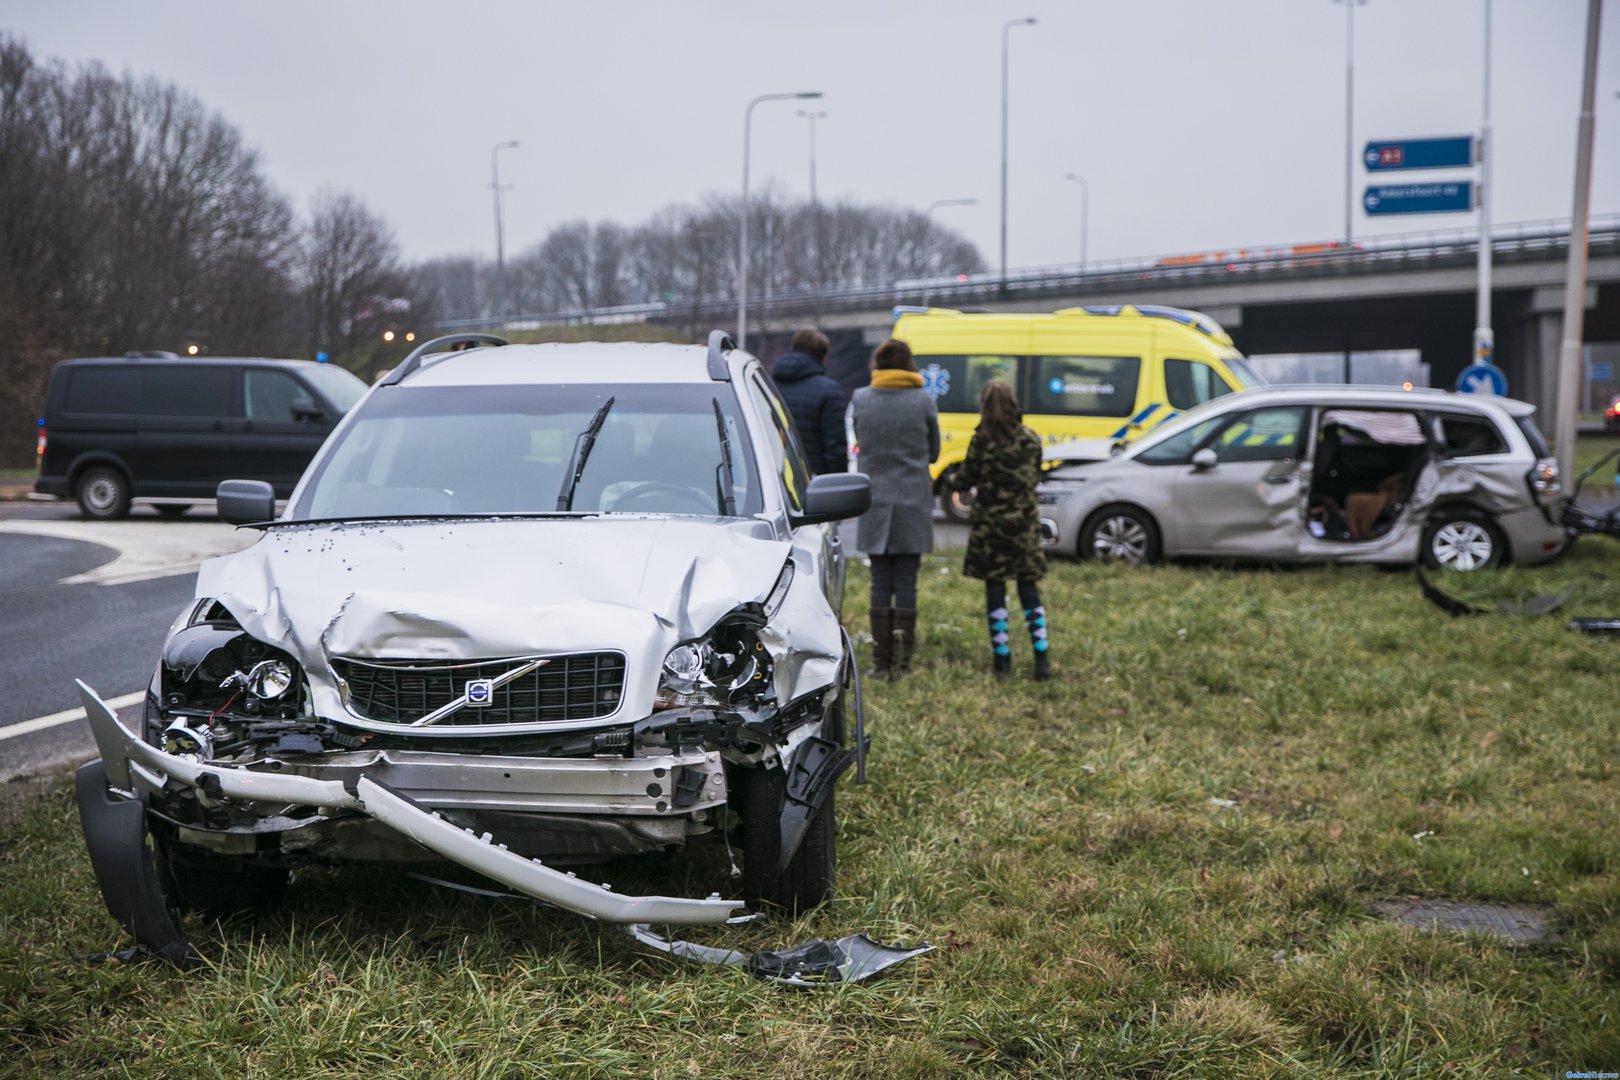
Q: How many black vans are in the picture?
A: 1